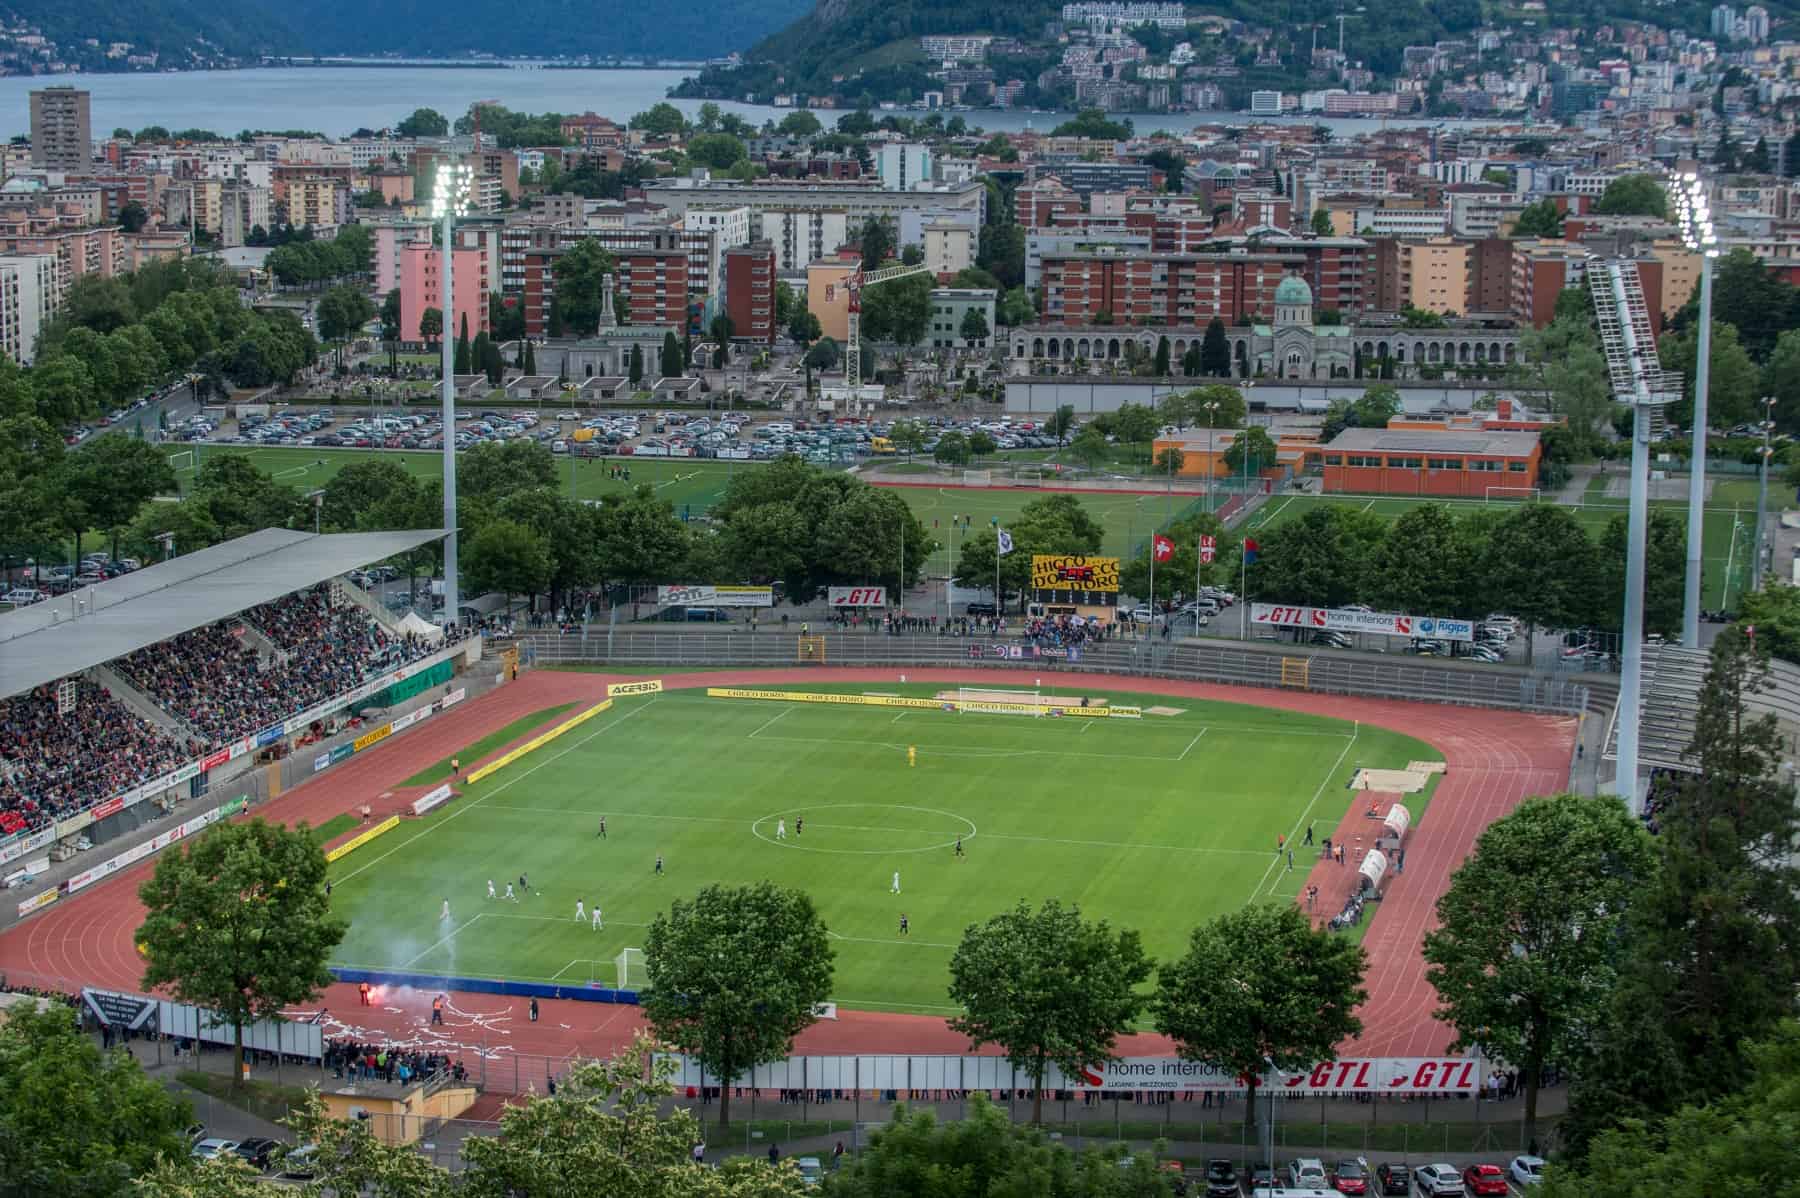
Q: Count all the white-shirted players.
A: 7